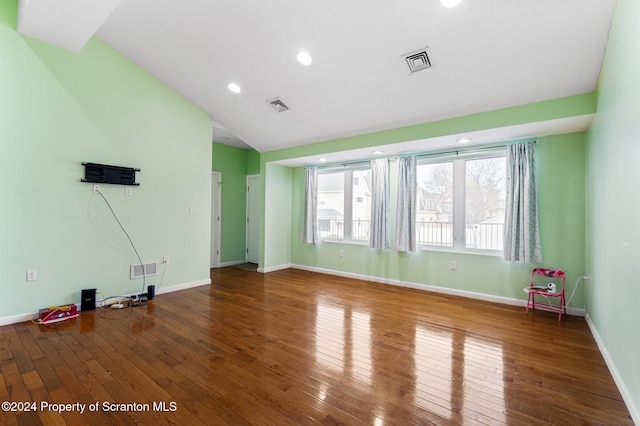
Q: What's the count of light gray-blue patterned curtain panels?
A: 4